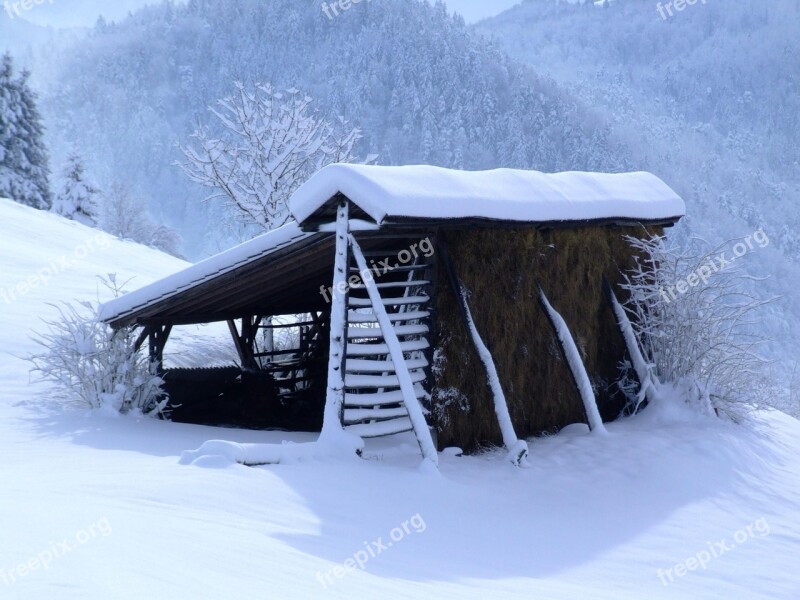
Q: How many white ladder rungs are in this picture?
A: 11